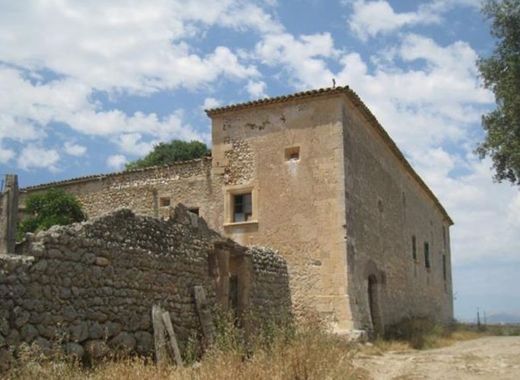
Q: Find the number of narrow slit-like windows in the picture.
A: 3